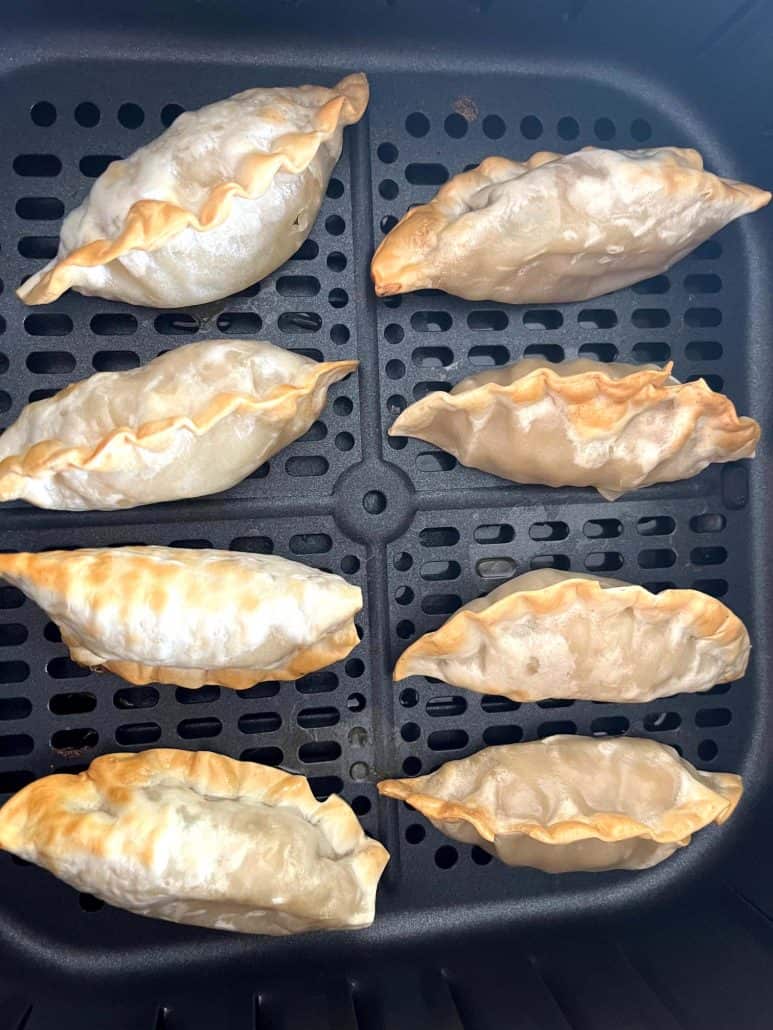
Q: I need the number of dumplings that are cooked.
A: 8